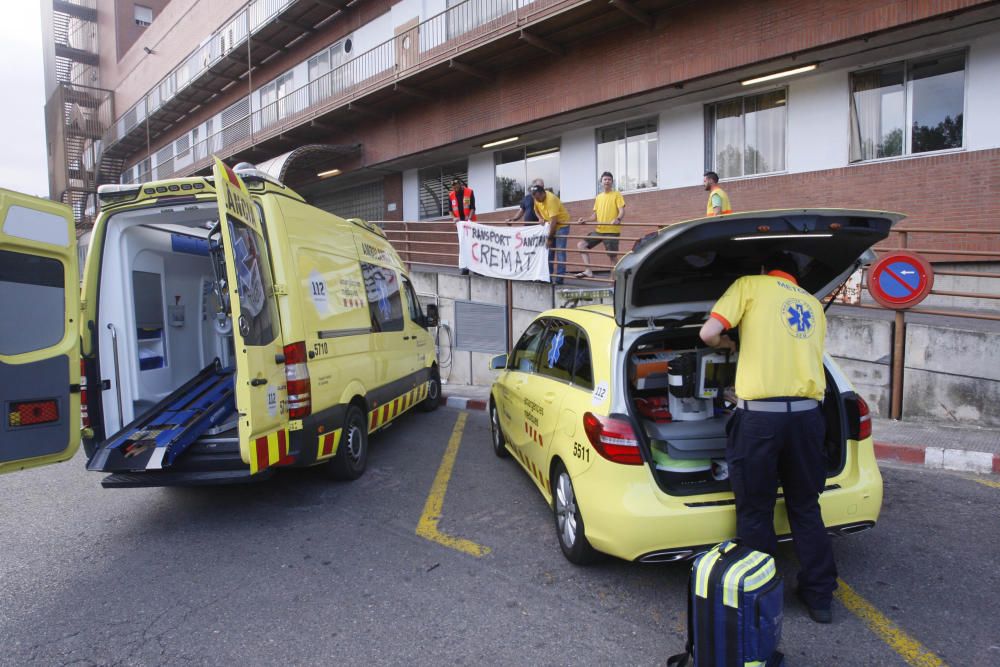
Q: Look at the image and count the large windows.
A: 5